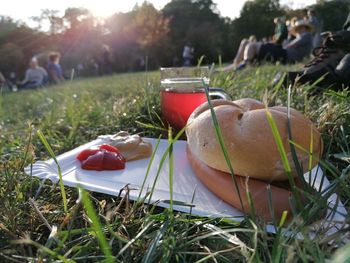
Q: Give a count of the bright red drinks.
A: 1